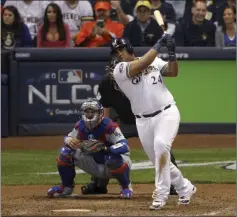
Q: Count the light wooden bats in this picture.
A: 1